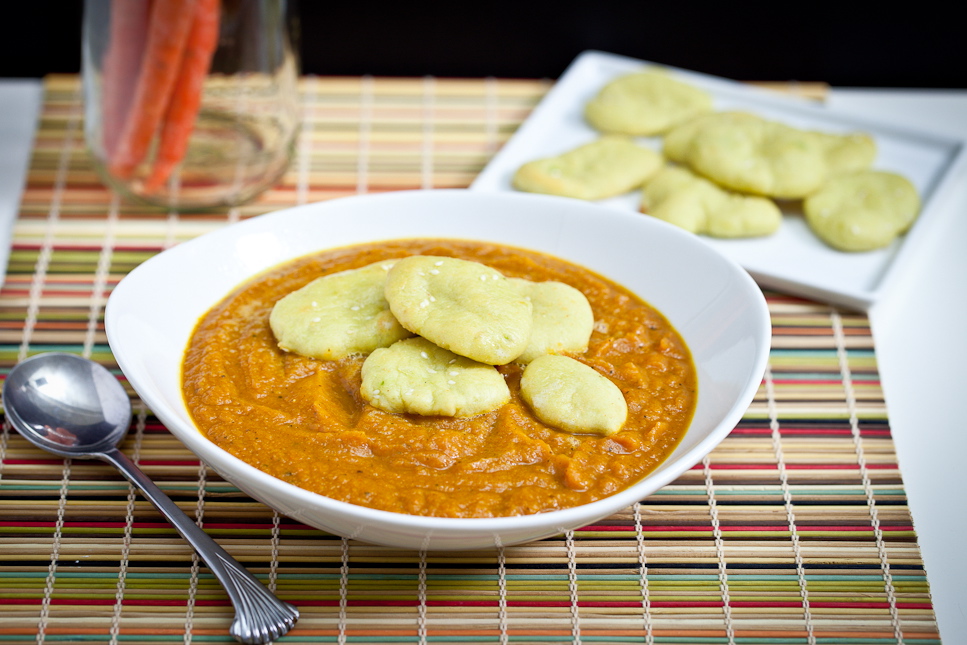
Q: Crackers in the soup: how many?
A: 5